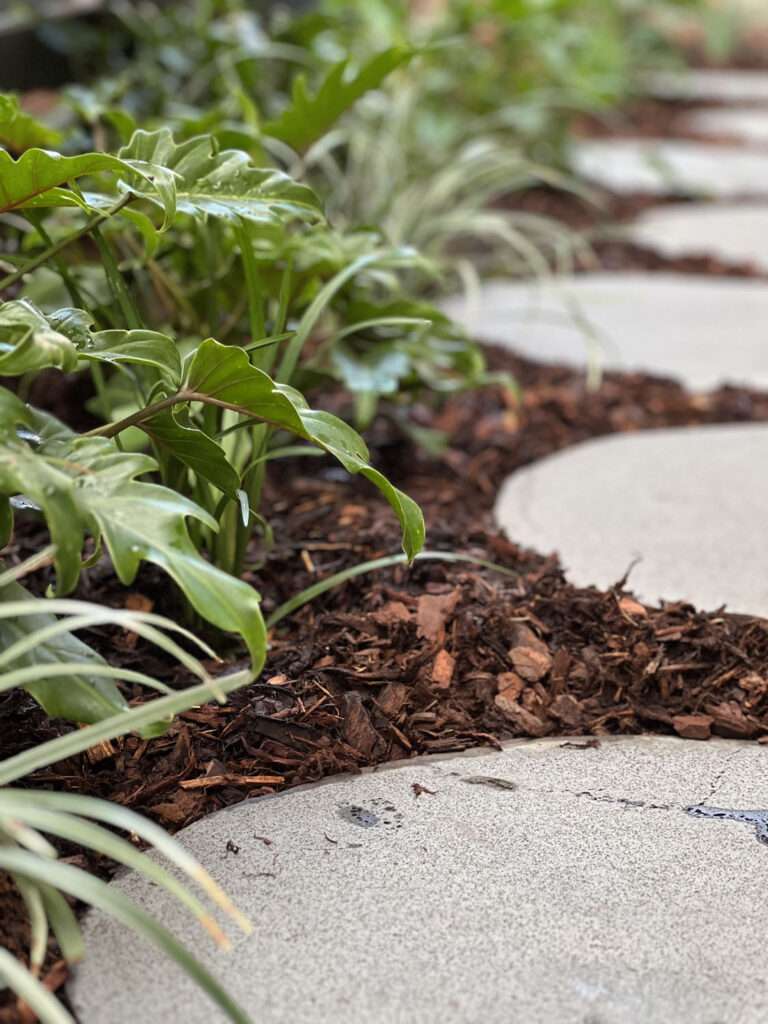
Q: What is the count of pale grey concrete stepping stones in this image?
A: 7